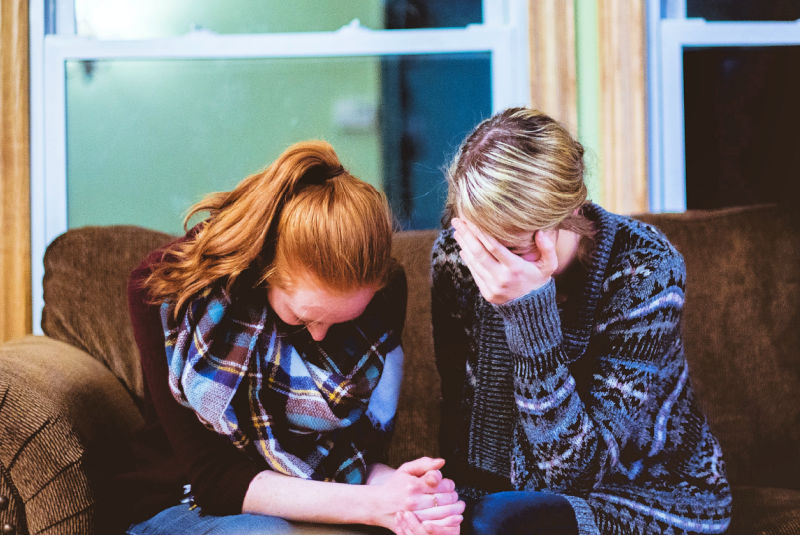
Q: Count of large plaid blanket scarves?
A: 1